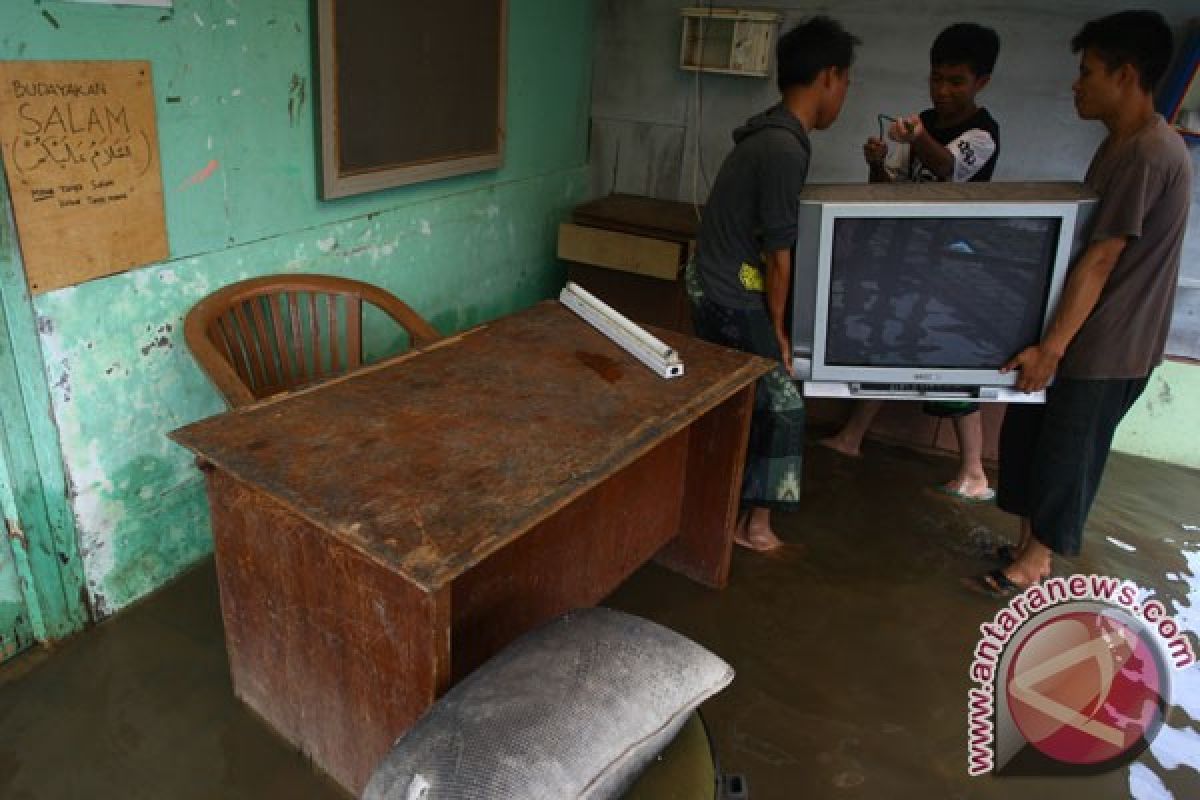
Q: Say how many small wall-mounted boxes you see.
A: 1